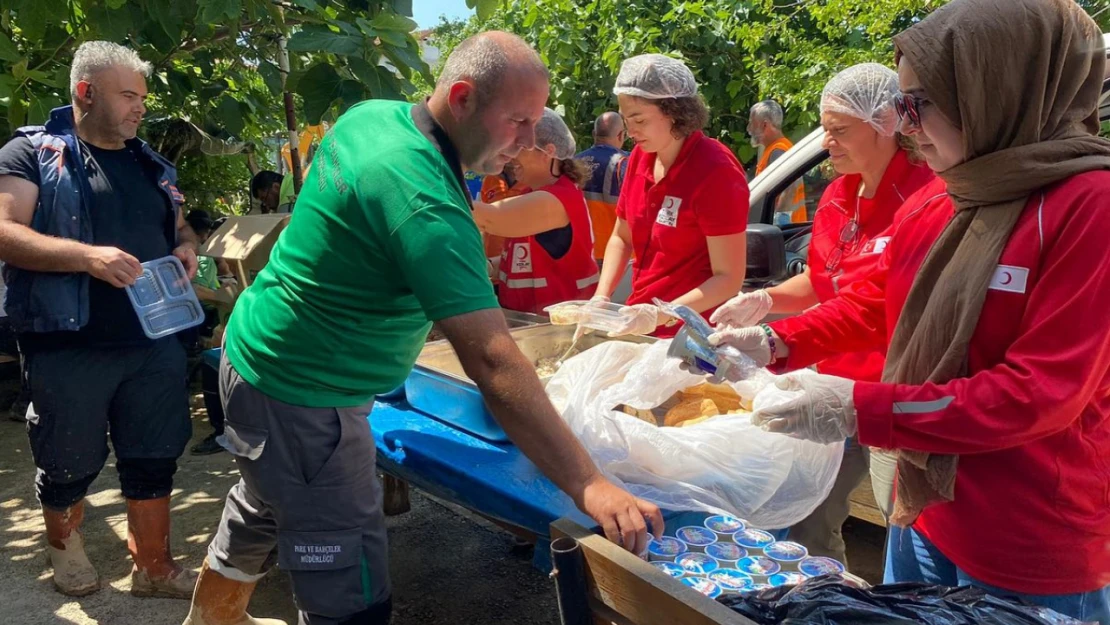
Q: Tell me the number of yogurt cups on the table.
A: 15